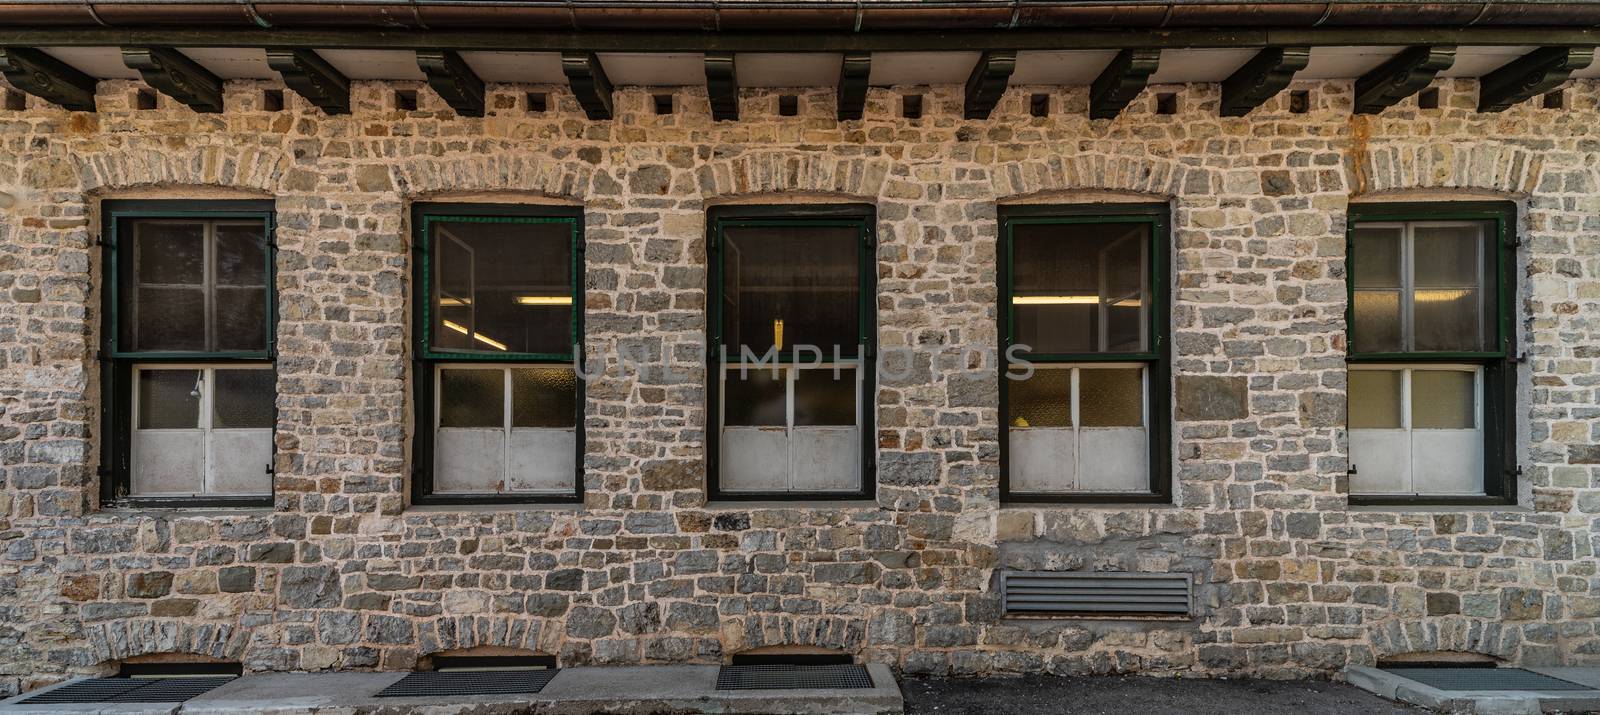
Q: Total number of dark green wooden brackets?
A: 12